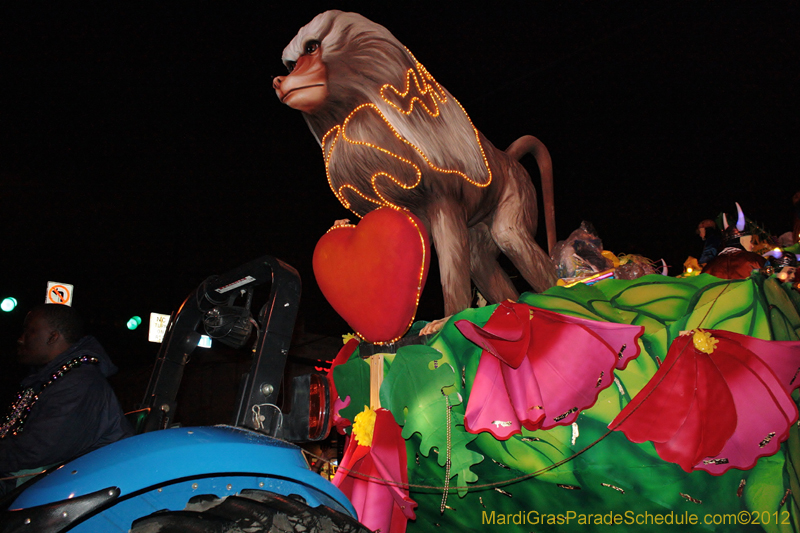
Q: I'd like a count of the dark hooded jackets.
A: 1